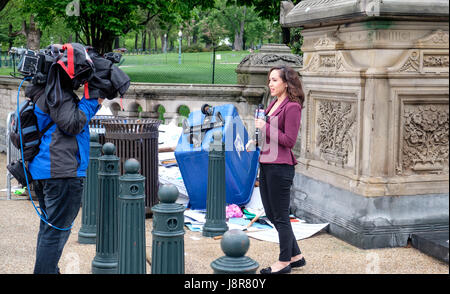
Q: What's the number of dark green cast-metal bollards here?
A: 6